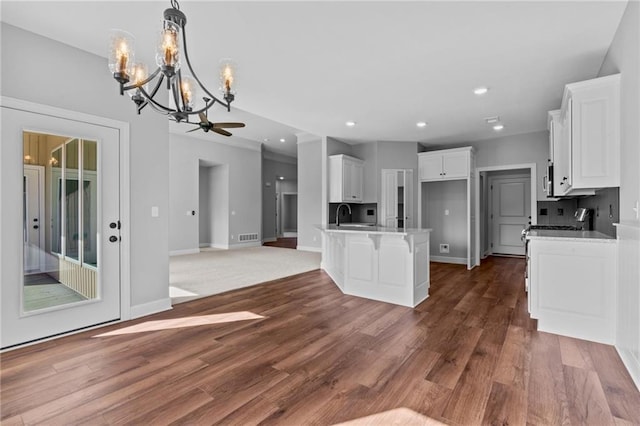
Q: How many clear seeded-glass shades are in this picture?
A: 5